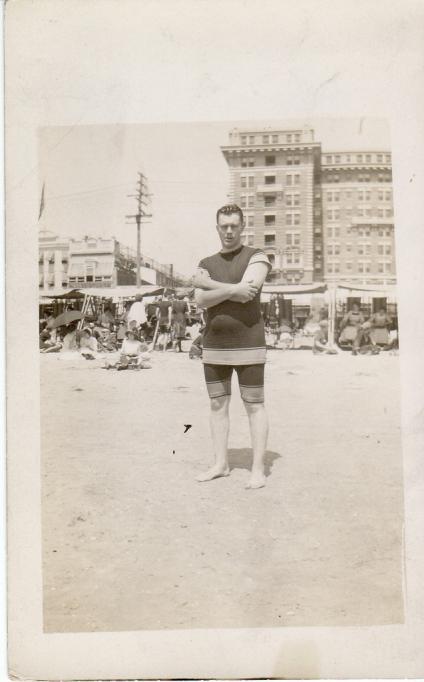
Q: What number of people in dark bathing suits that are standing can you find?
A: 3